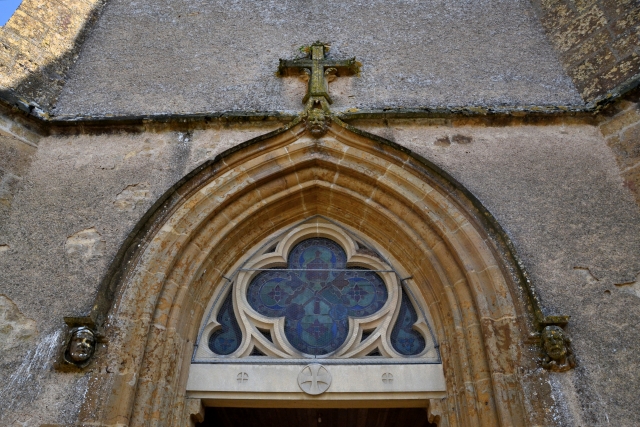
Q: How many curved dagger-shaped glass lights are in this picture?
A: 2